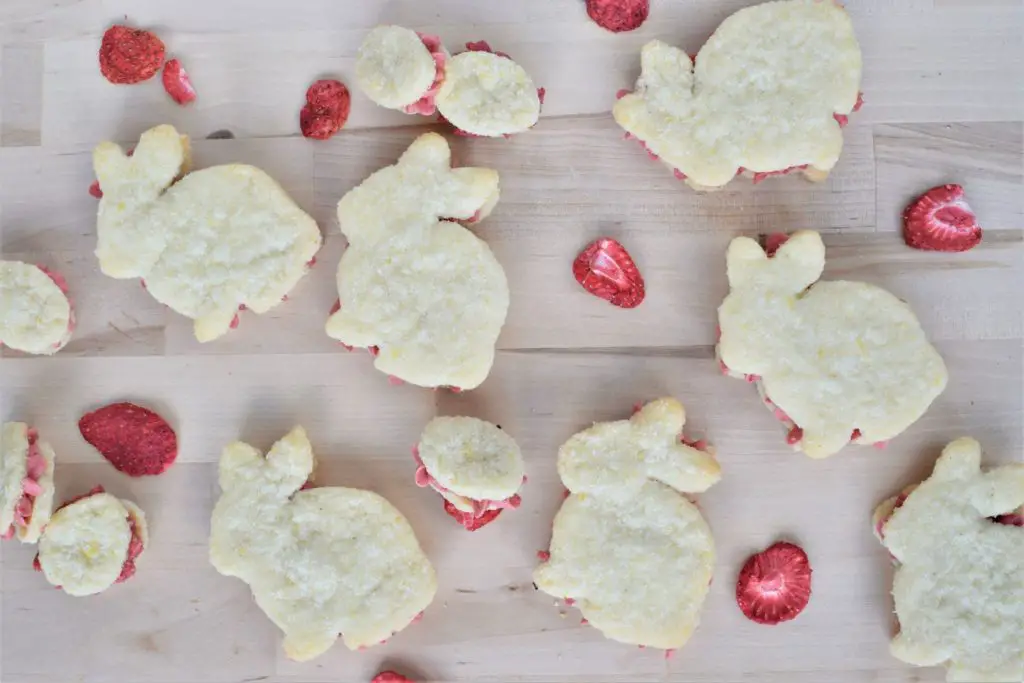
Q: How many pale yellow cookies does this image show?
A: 13